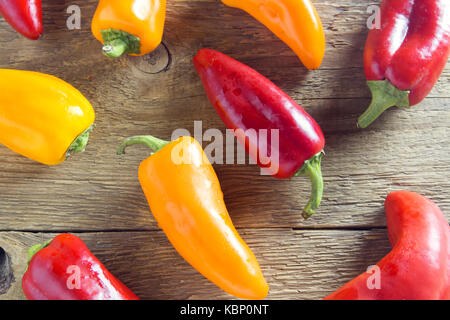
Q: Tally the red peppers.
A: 5